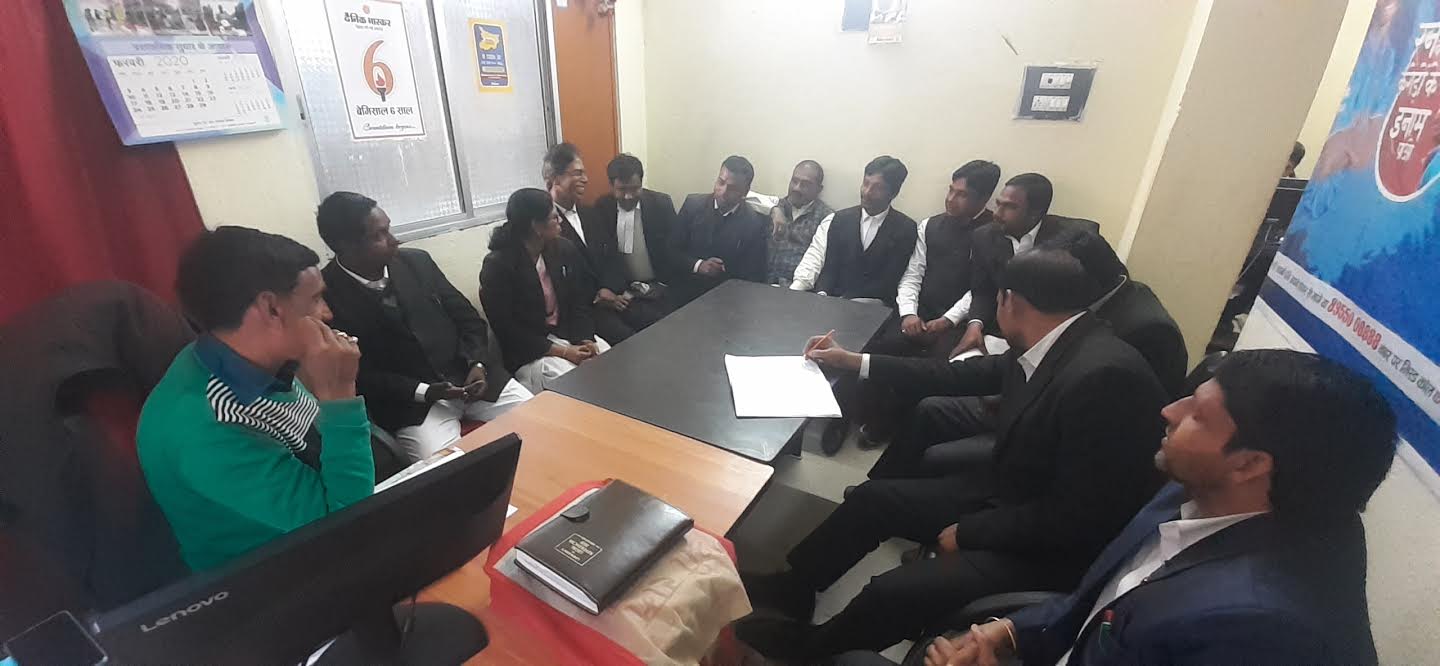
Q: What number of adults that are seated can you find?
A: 13